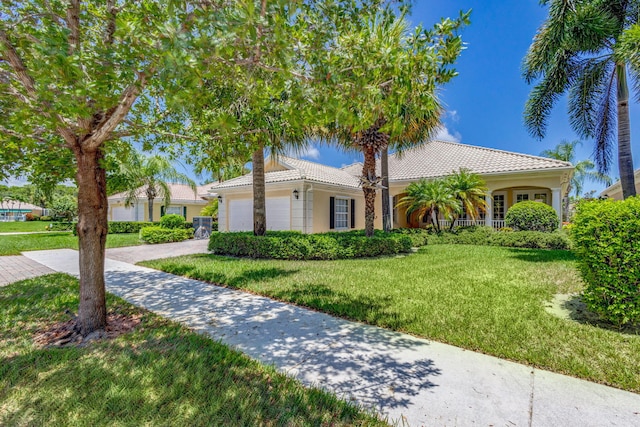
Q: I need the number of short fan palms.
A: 2